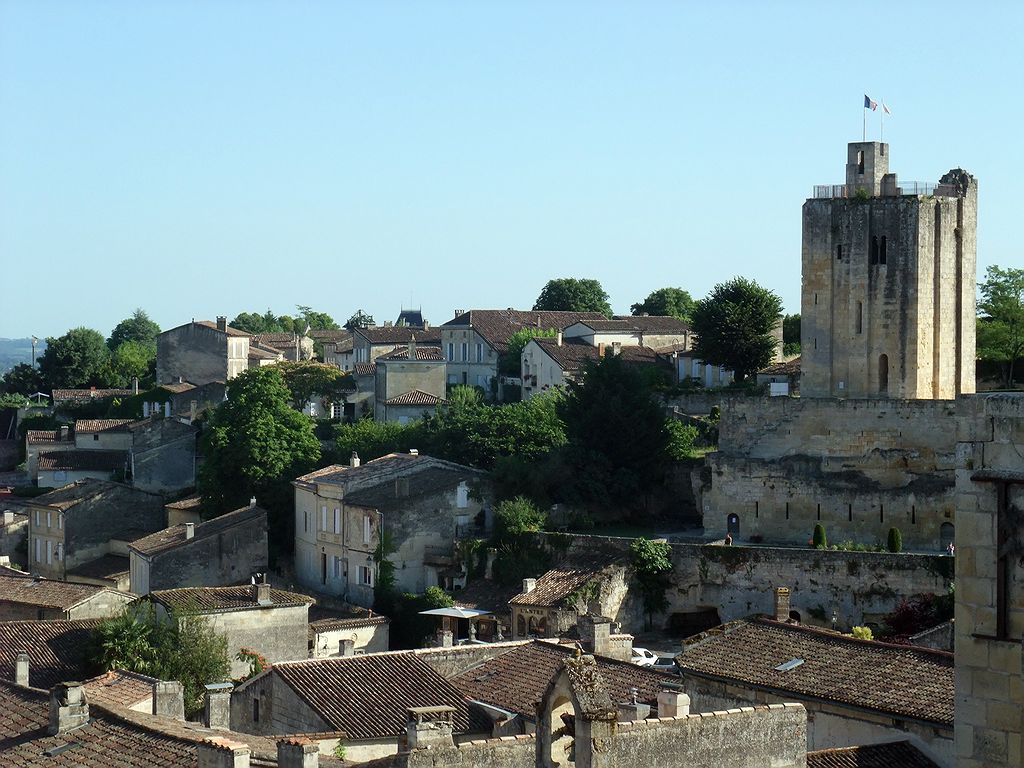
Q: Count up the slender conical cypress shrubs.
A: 2